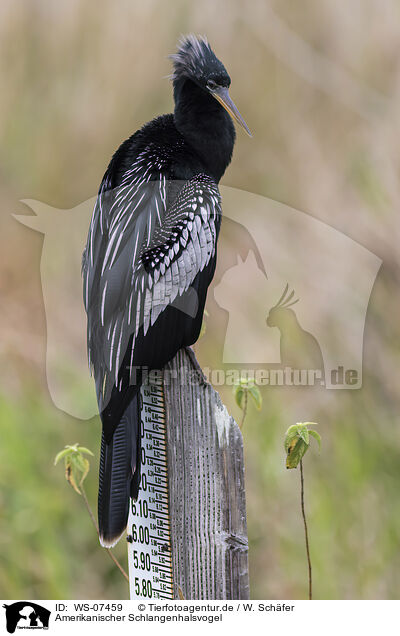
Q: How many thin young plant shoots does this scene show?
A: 3